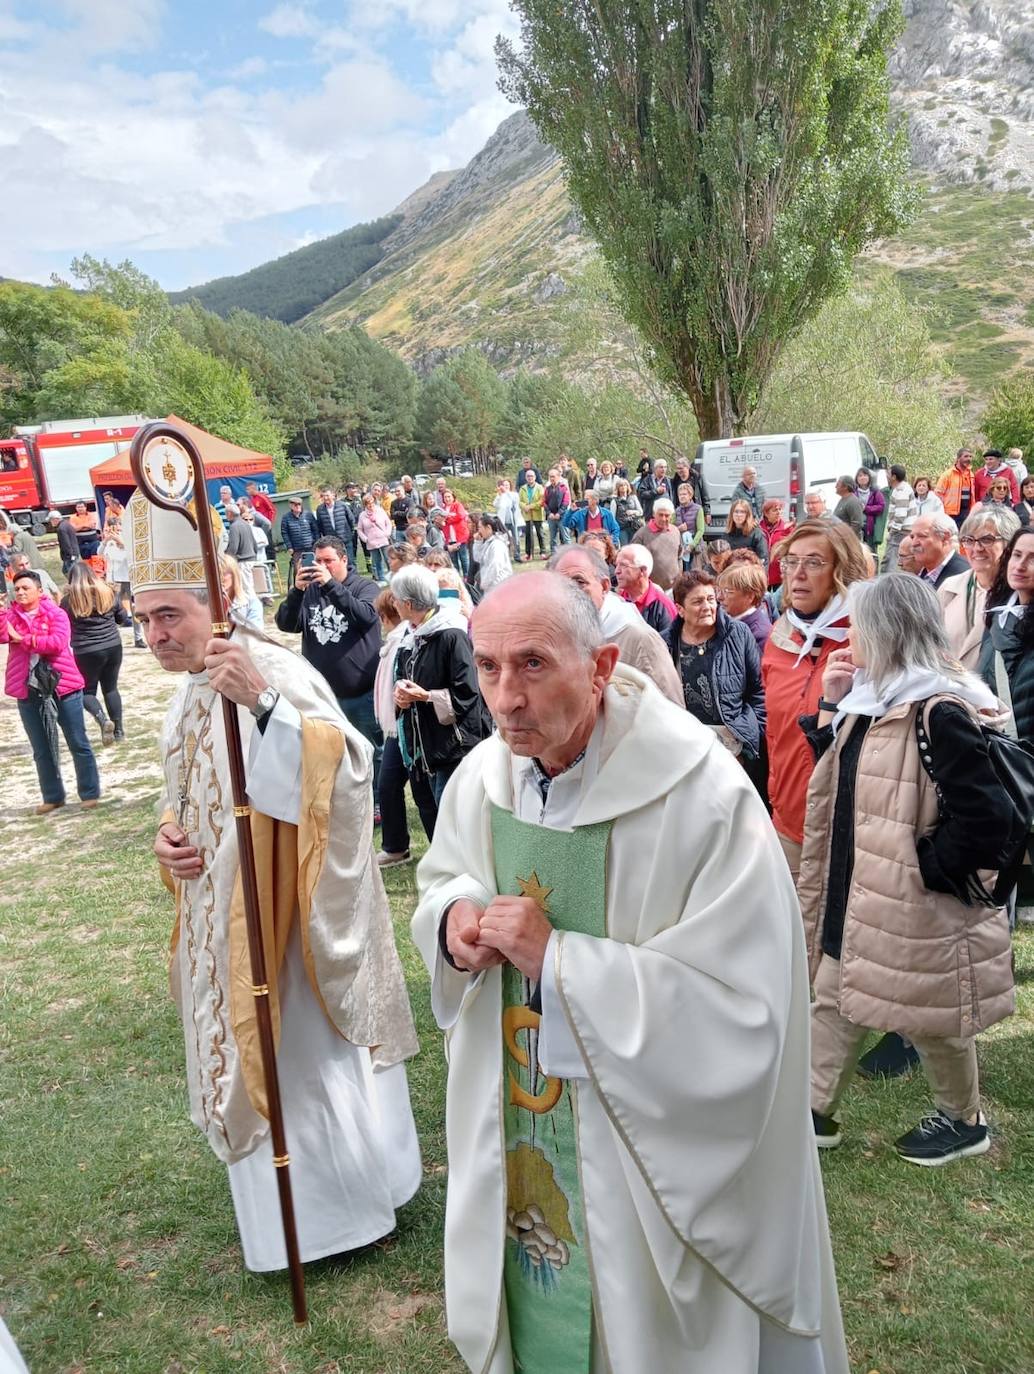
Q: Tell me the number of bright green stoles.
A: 1